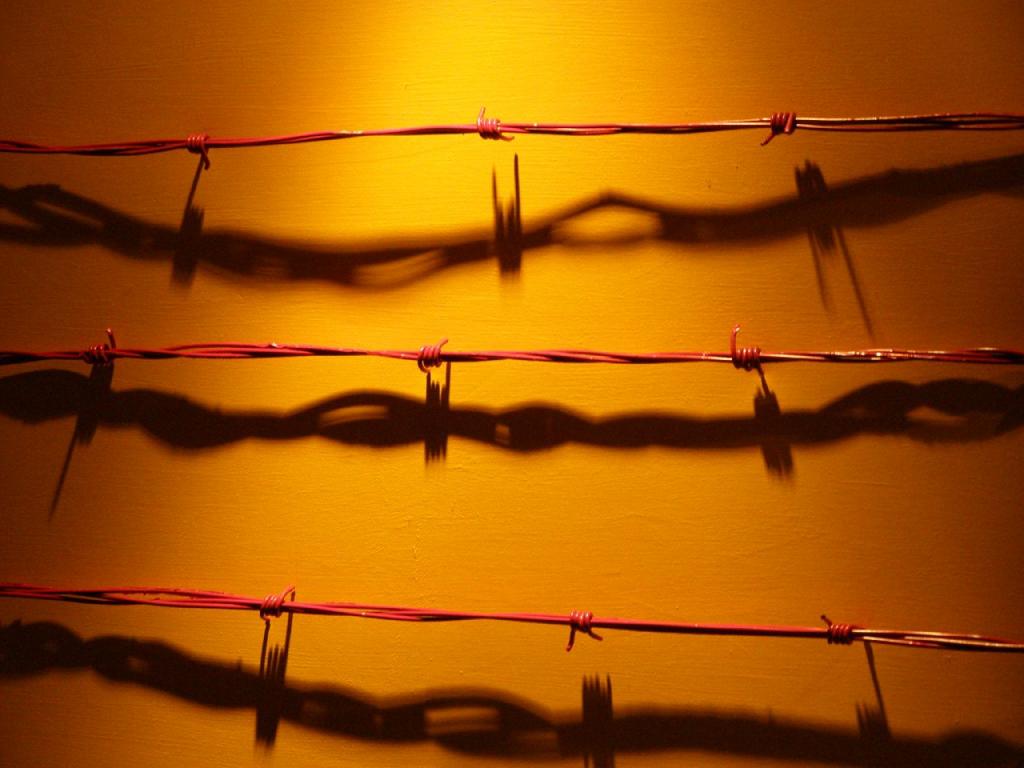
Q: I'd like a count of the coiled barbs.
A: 9